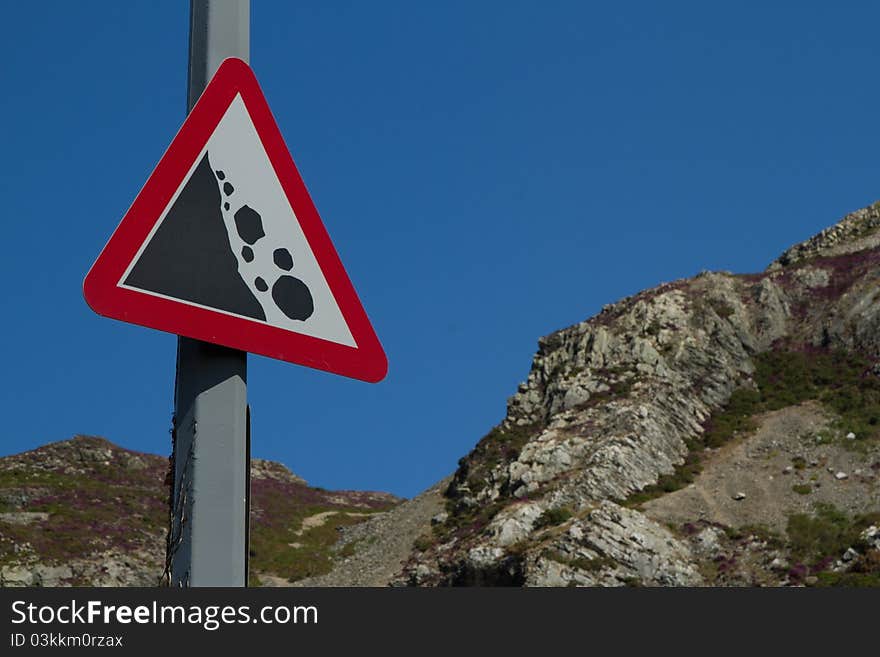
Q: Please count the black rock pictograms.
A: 8